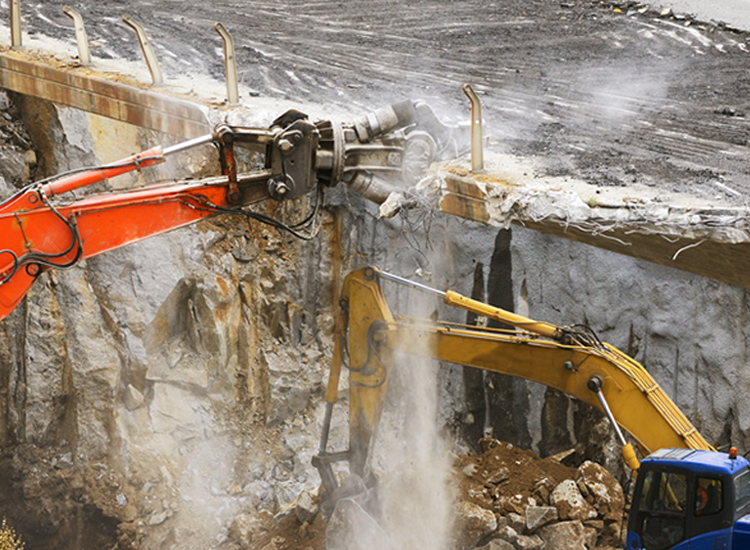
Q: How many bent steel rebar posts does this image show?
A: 5